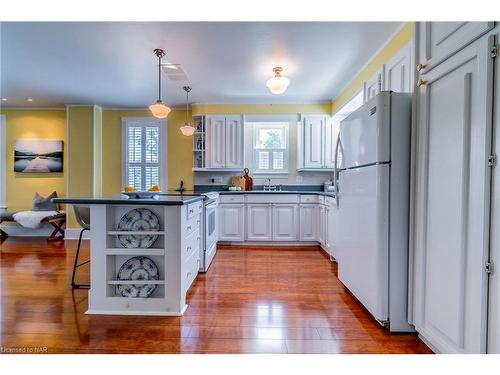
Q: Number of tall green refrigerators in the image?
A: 0